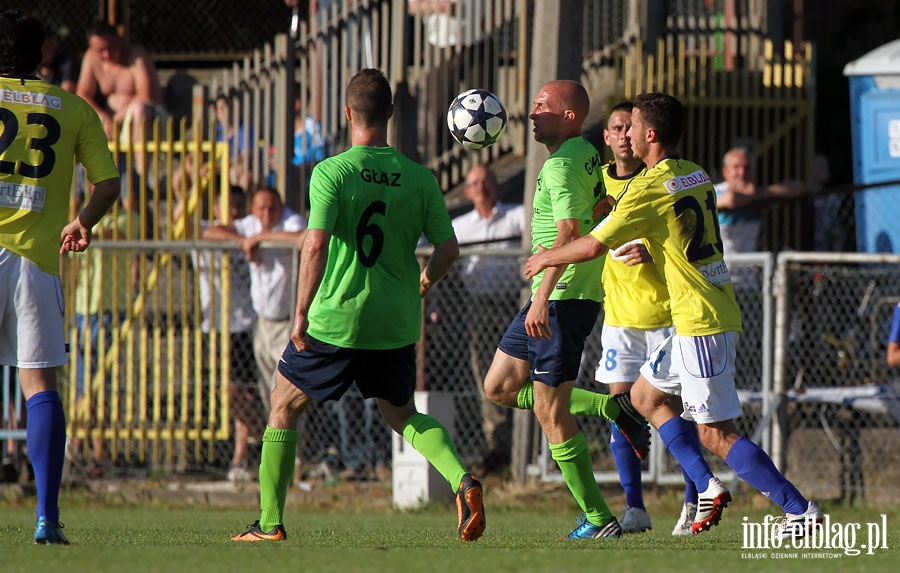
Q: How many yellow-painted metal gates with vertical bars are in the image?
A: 2